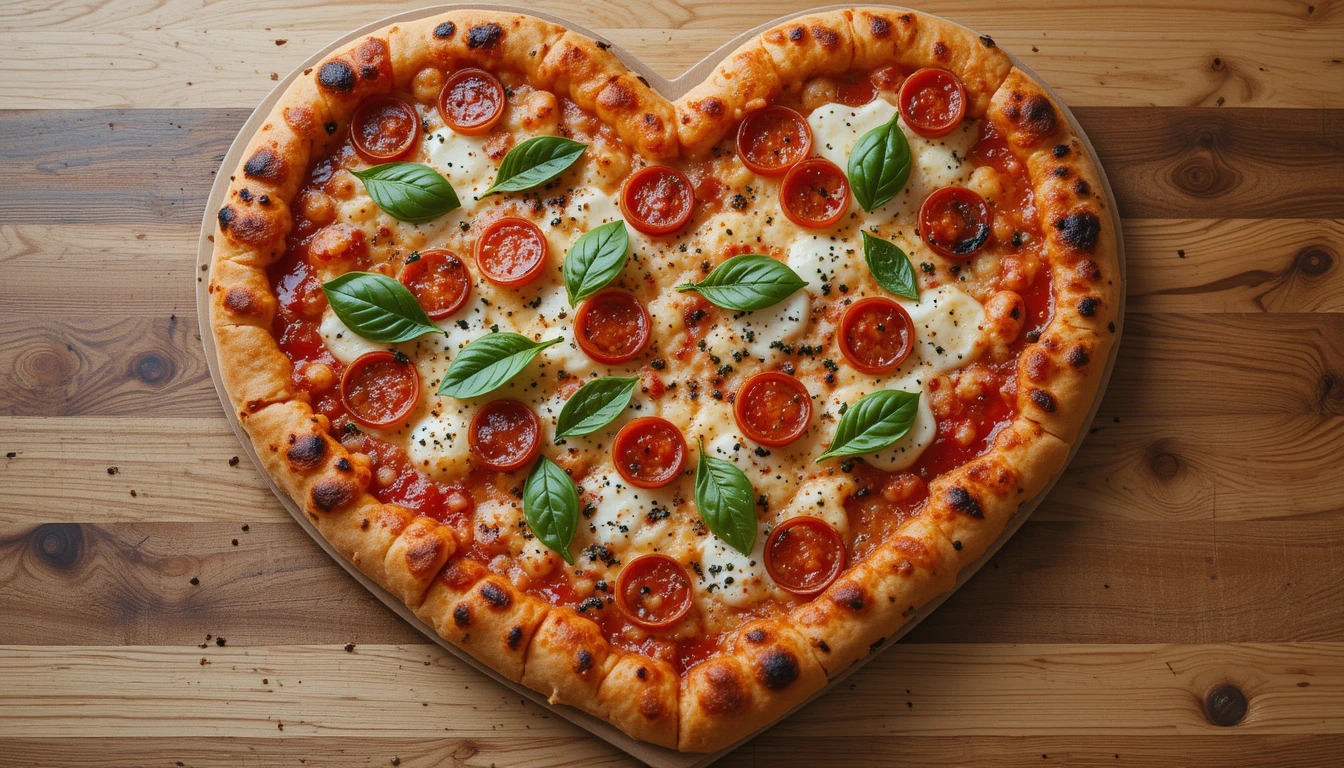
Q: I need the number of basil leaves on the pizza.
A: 12